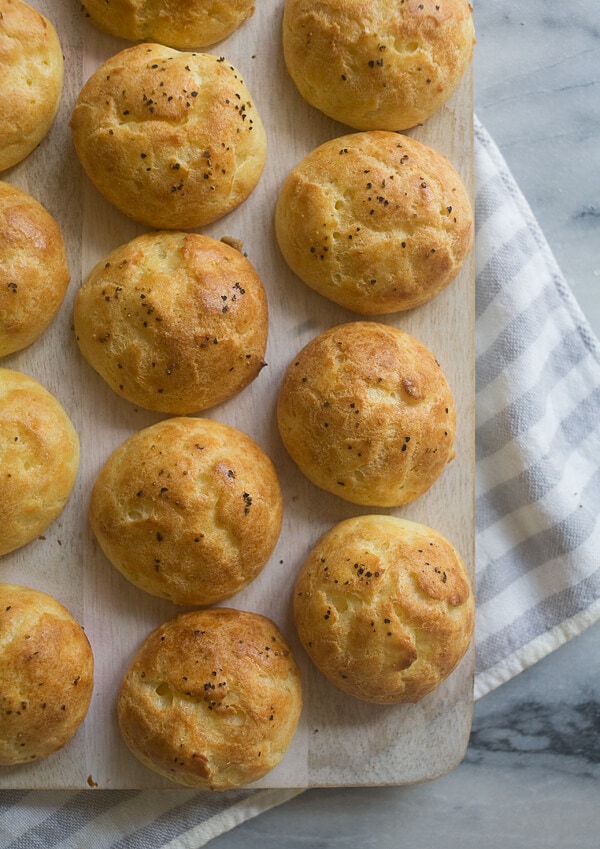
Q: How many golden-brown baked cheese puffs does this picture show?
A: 13